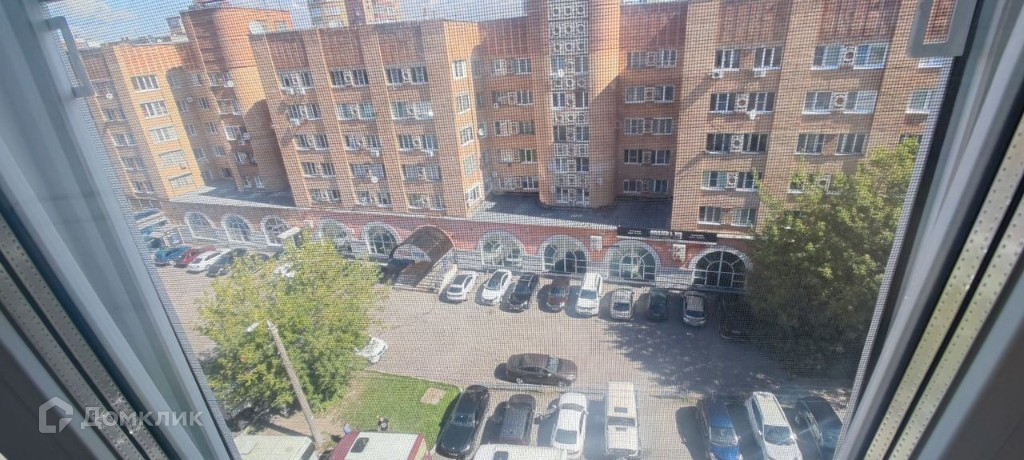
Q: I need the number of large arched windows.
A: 9